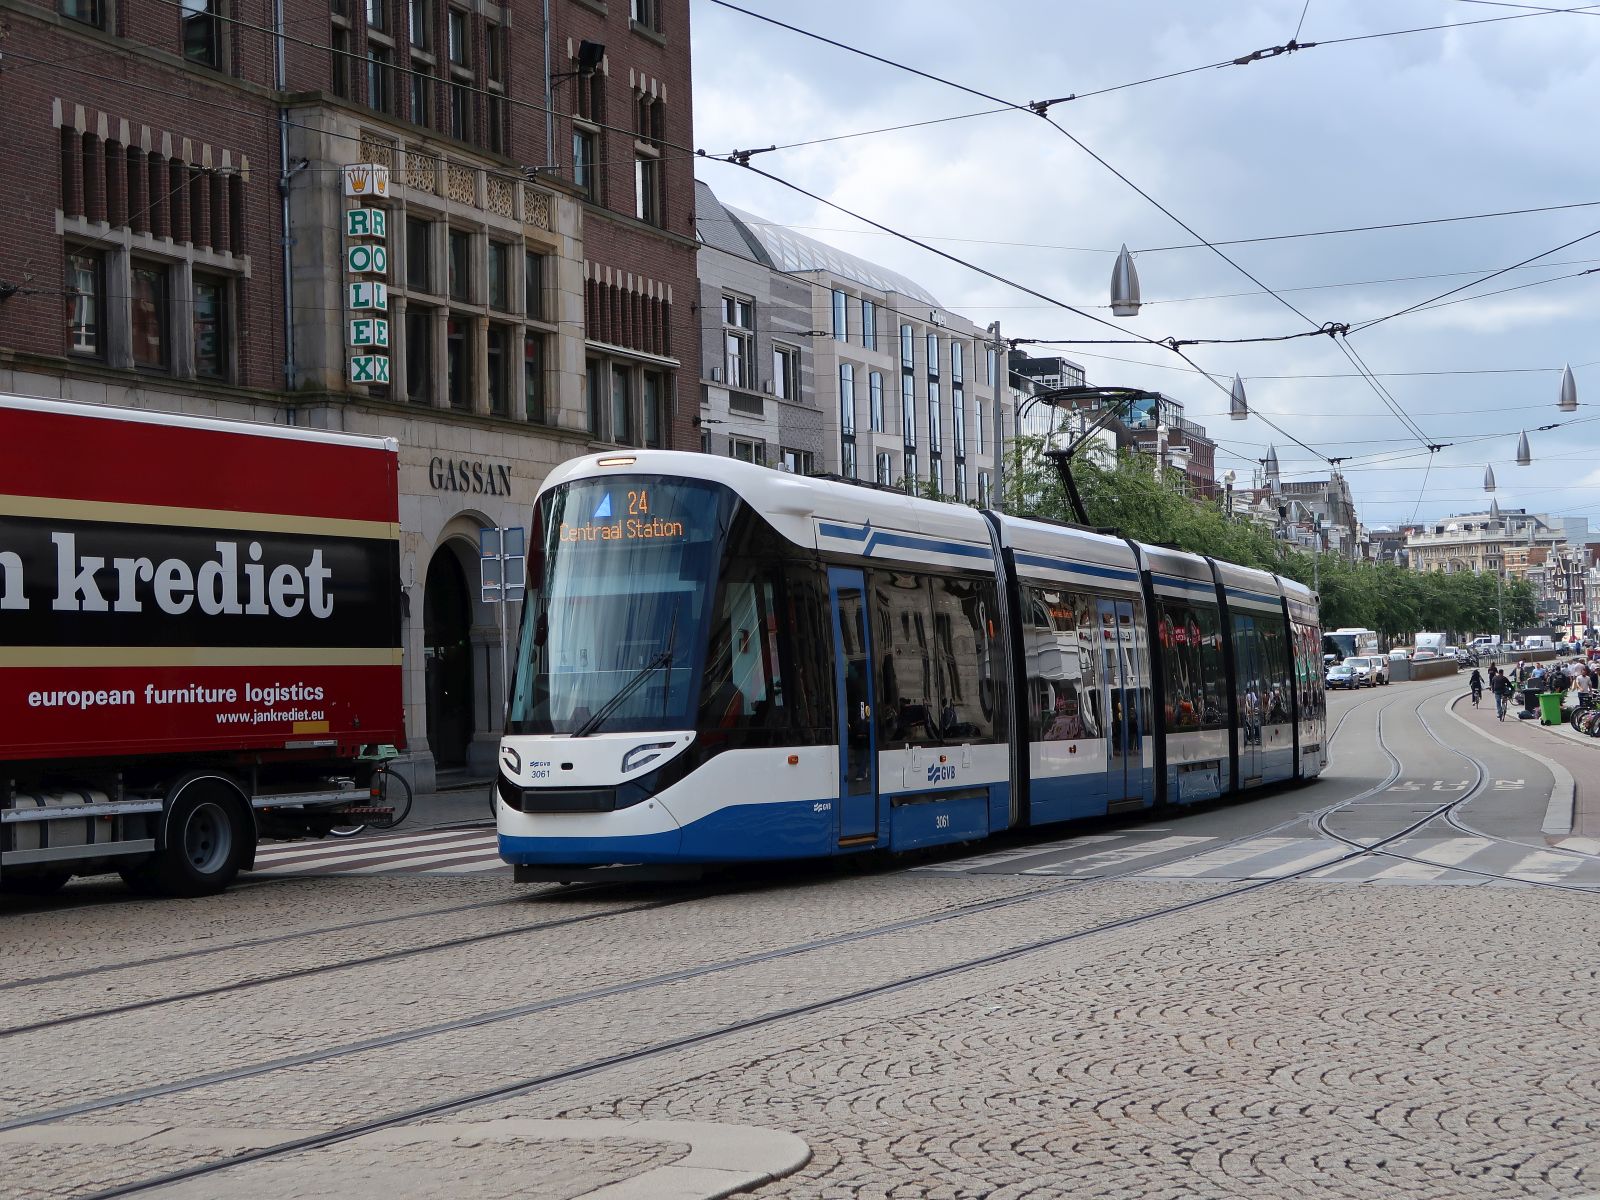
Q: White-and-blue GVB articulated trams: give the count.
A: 1